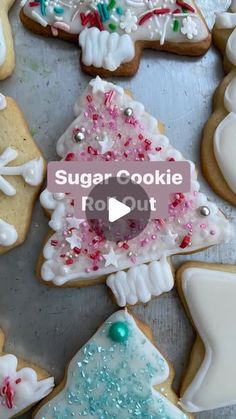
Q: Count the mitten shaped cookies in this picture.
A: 0